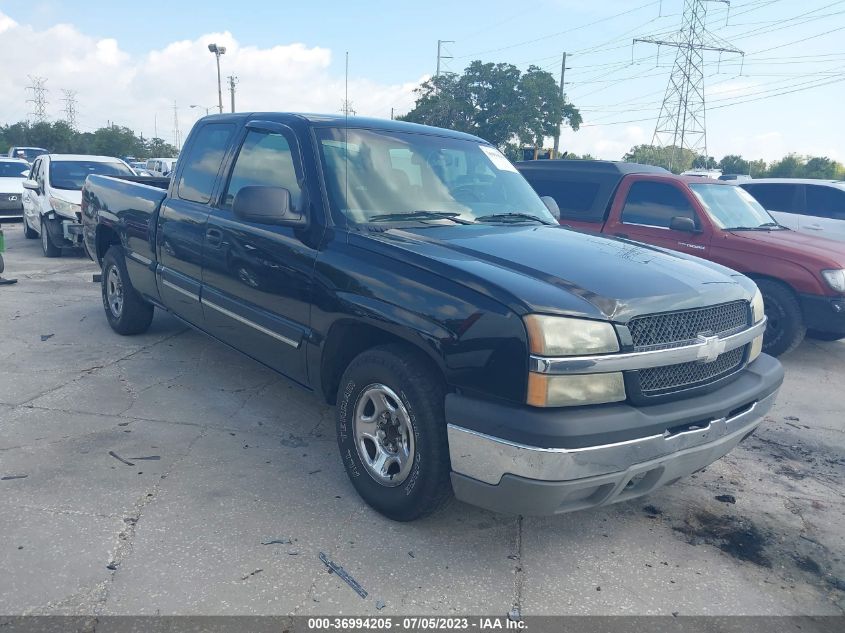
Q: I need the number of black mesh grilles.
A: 2